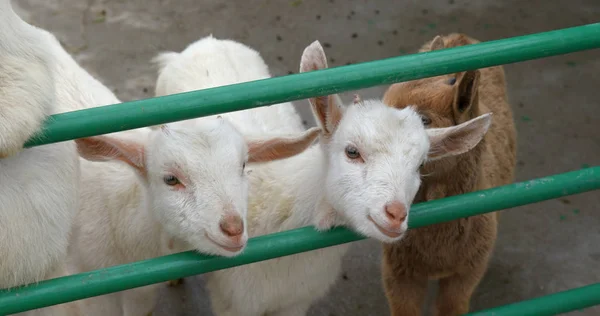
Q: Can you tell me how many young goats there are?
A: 4